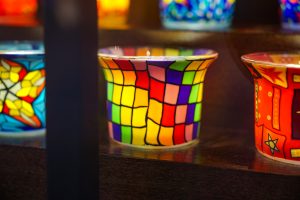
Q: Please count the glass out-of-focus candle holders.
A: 4